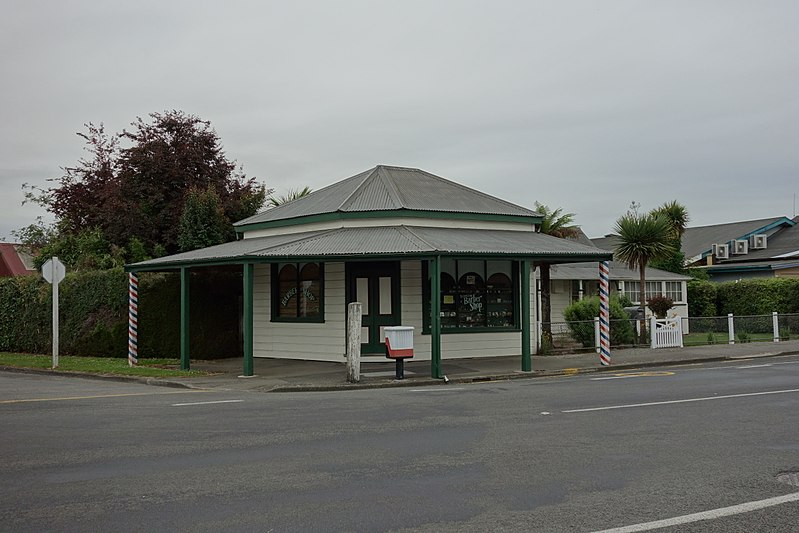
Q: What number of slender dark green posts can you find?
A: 4